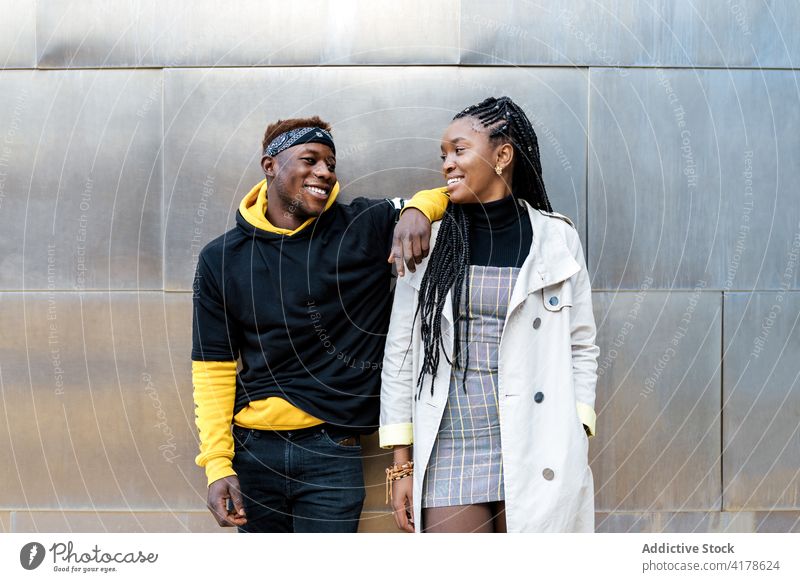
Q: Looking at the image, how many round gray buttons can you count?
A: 4